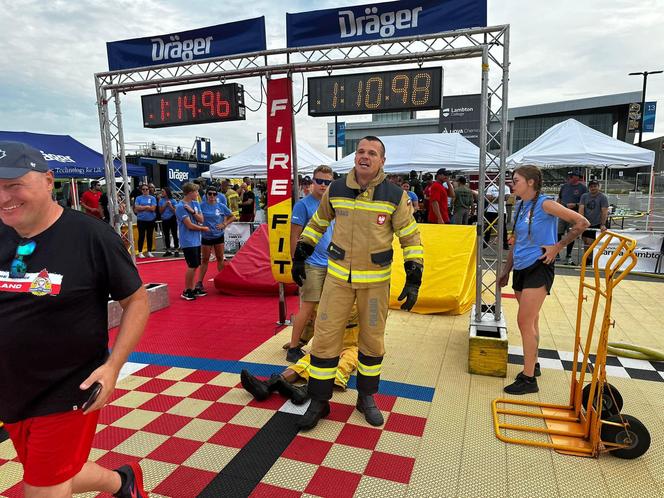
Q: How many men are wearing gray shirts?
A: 2